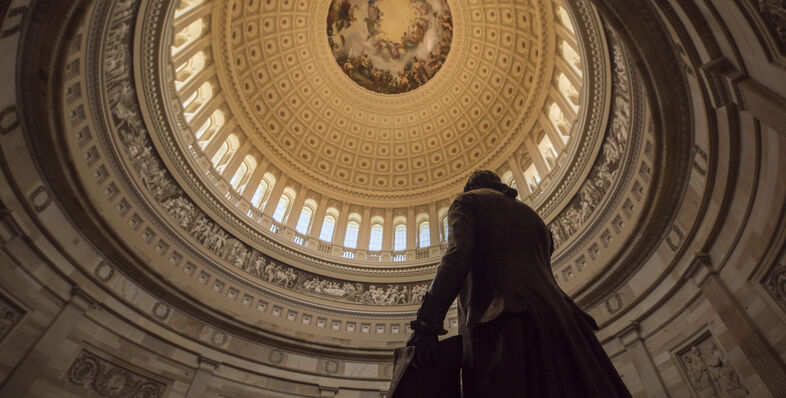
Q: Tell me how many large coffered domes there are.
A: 1